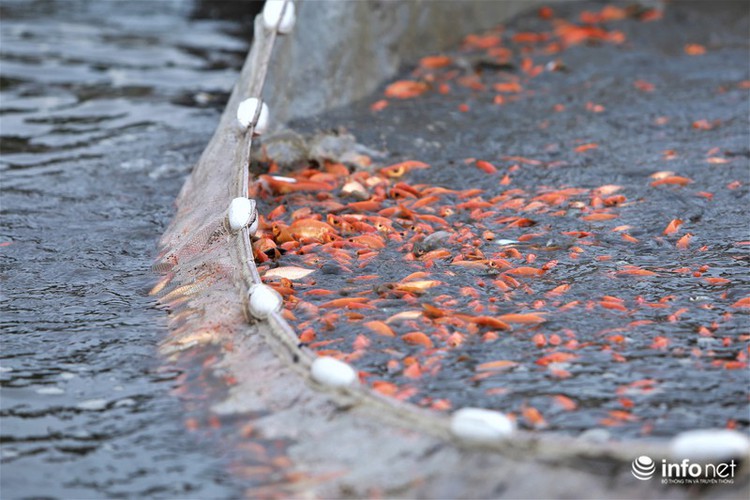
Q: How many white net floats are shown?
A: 7